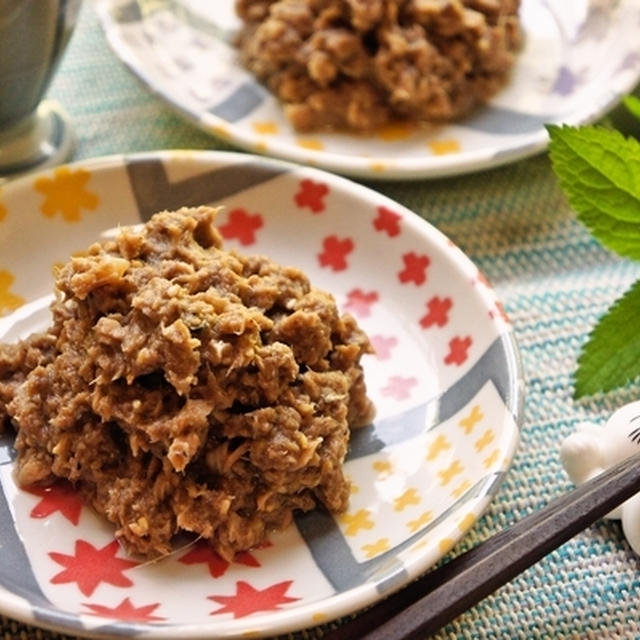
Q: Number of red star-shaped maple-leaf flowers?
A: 5